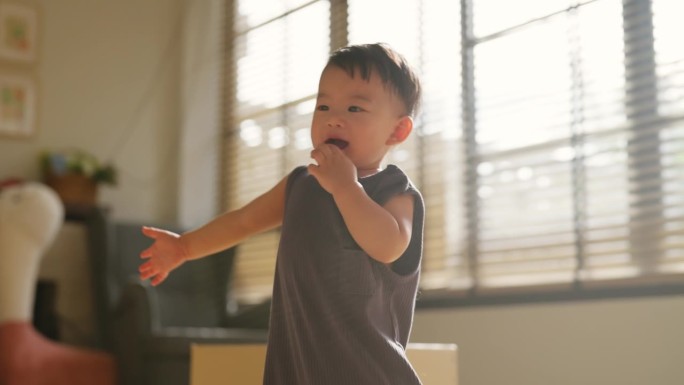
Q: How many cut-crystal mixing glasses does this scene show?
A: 0